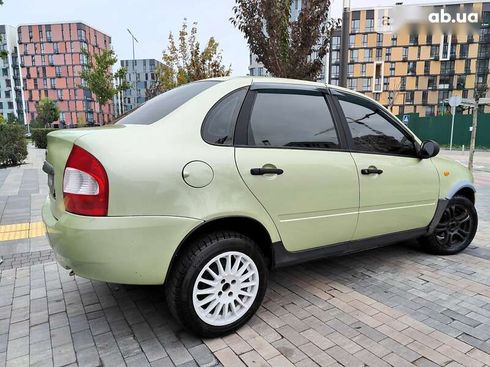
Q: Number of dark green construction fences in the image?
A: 1